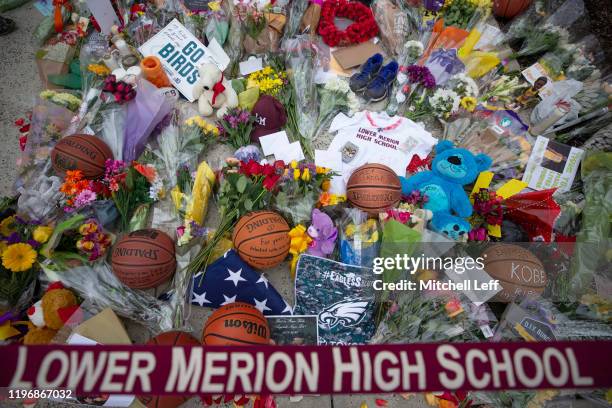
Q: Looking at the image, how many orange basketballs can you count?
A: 8